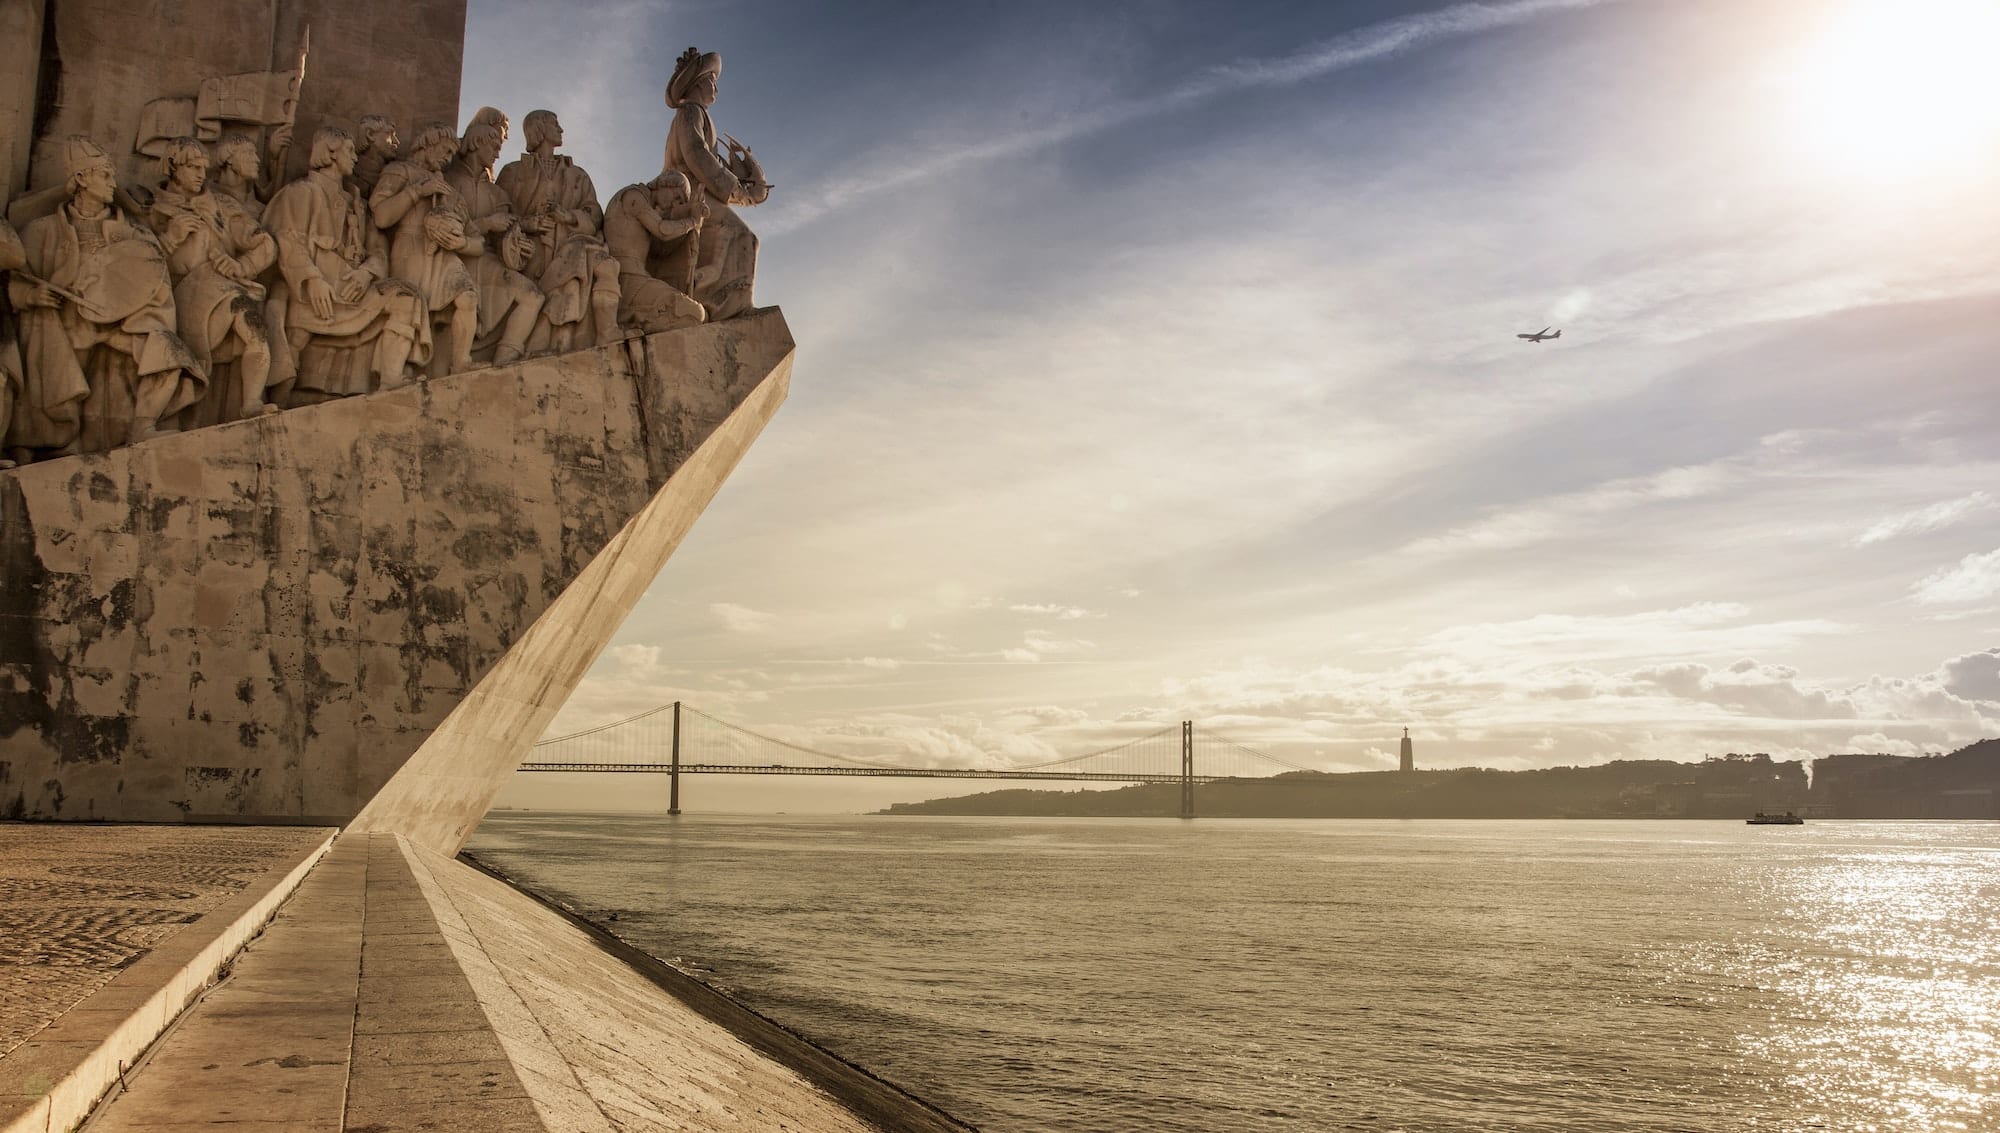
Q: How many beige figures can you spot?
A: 11